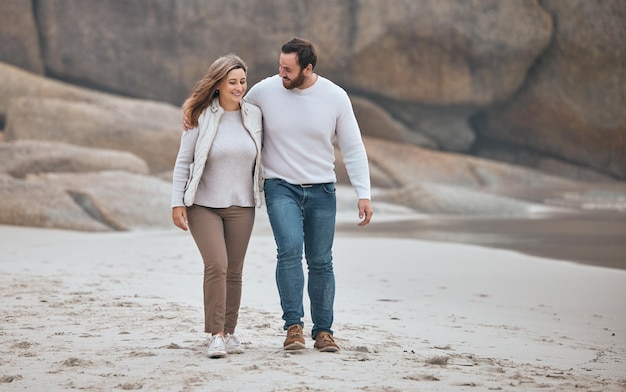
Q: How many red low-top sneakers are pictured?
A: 0